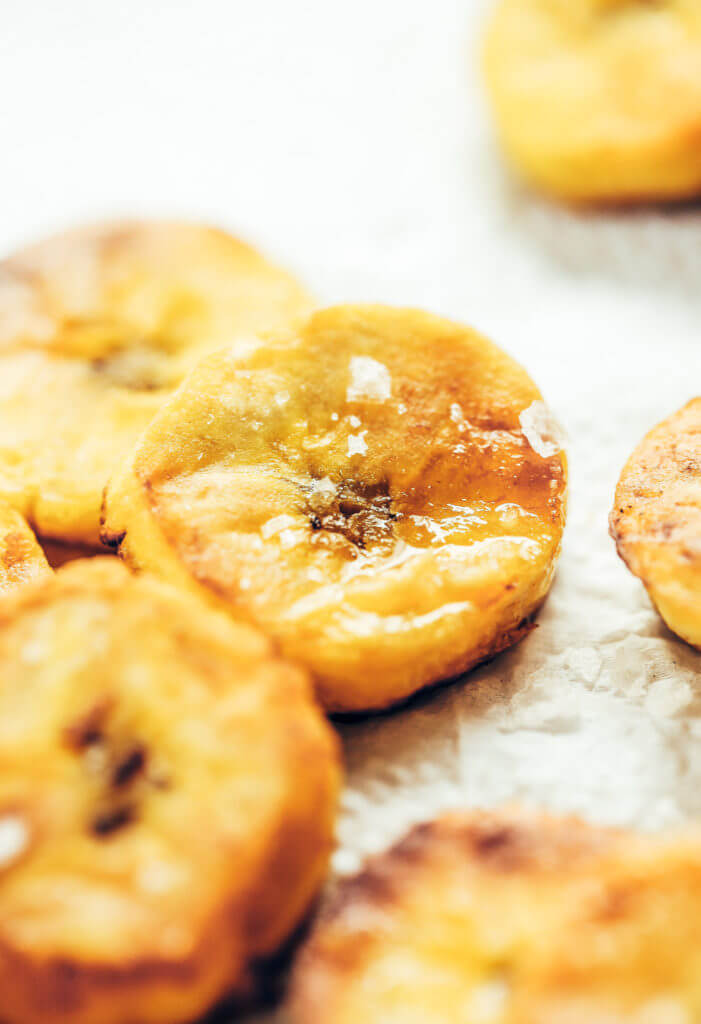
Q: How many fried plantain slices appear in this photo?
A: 7